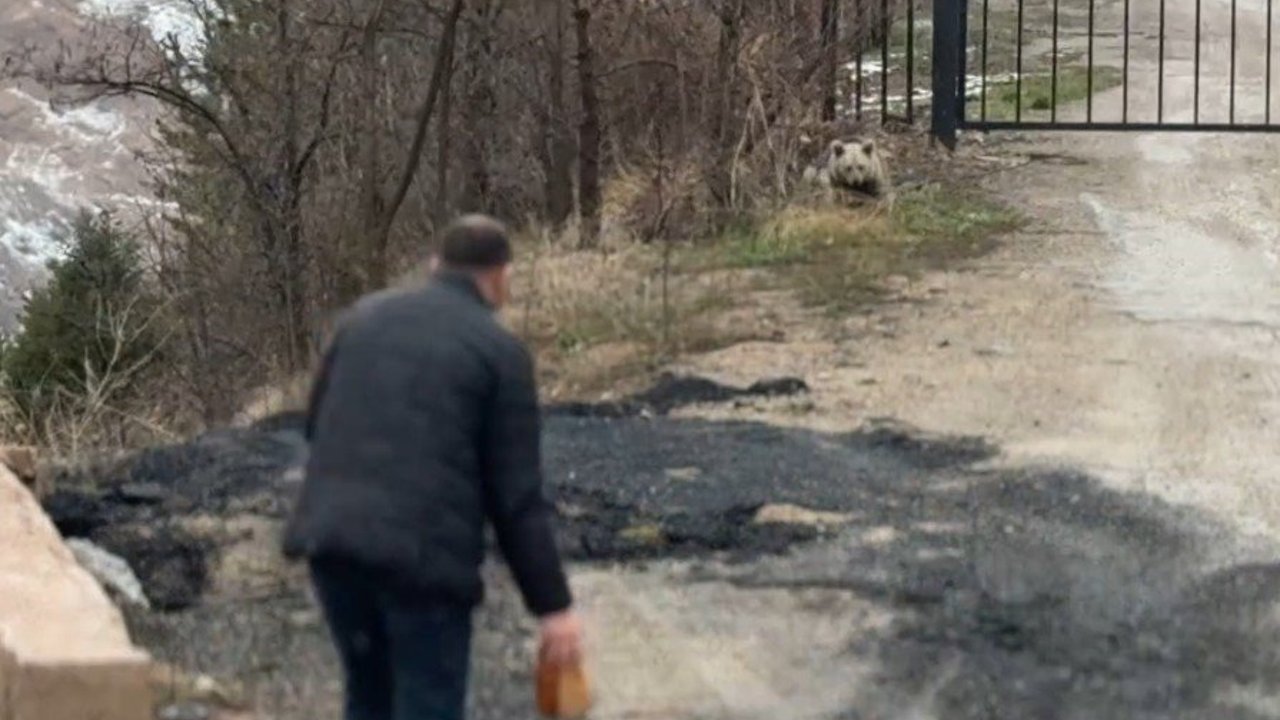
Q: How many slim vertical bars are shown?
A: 12